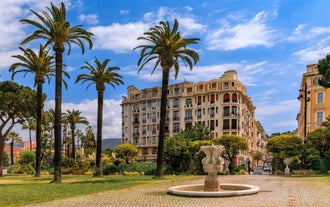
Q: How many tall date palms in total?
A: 4